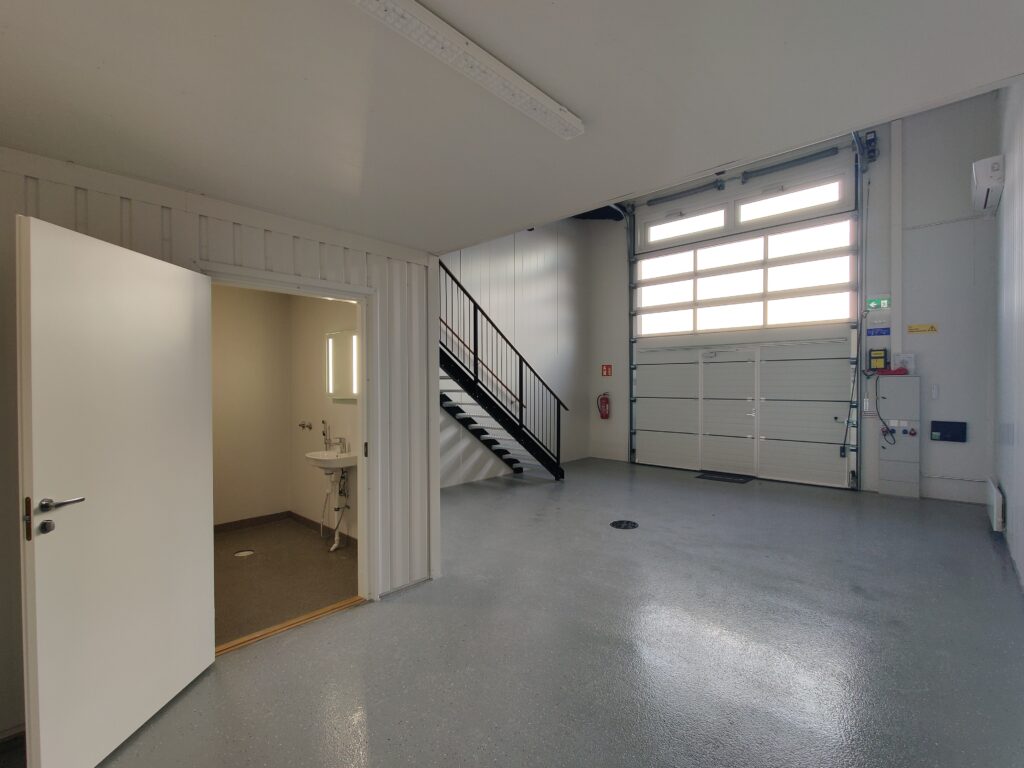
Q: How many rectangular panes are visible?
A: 11